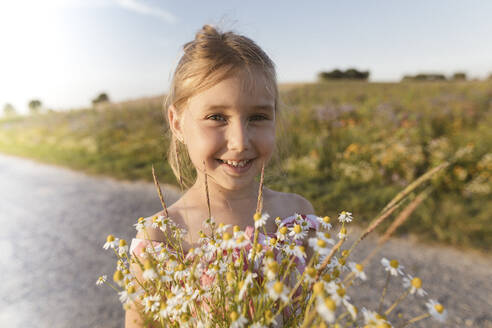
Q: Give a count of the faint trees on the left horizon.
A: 3